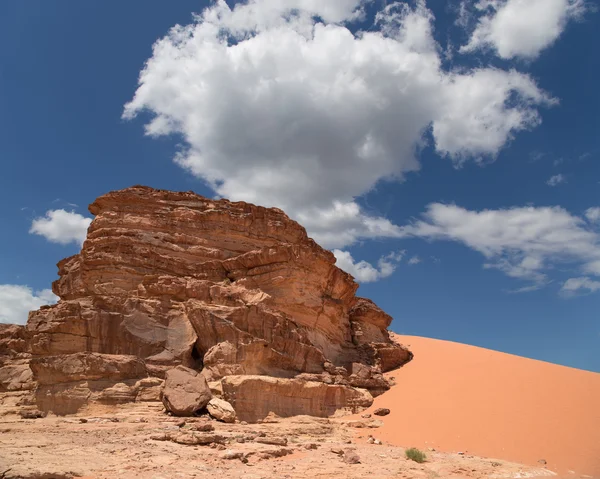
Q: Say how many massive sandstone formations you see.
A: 1